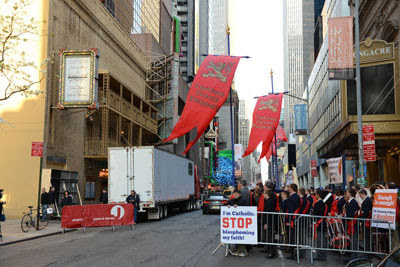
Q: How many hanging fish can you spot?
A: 0